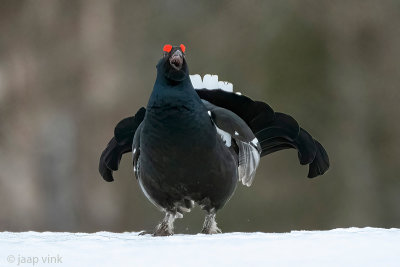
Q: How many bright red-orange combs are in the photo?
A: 2